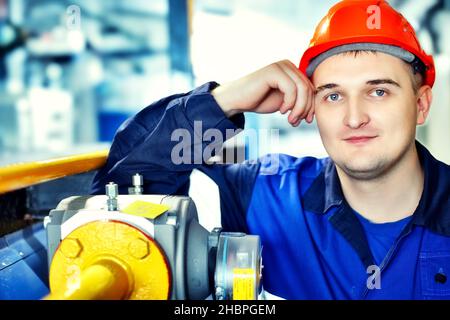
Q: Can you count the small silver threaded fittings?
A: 2